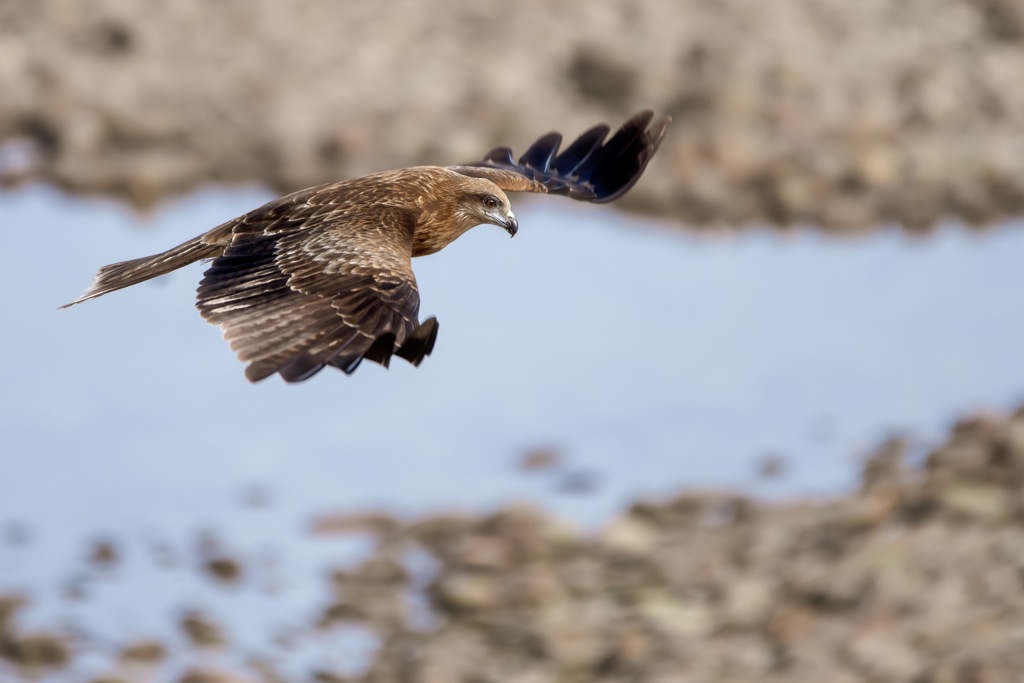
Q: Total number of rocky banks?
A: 2